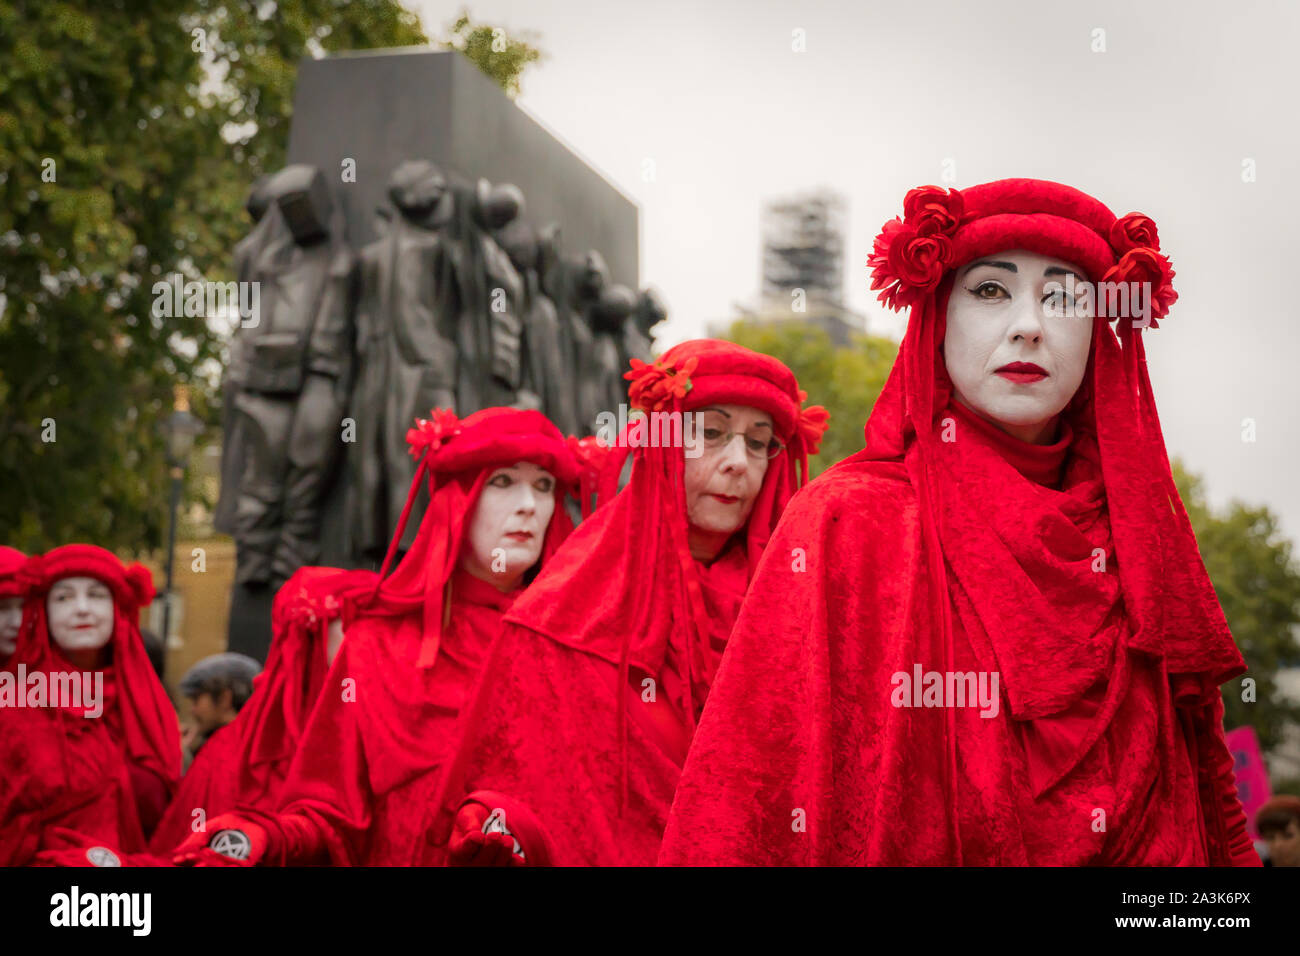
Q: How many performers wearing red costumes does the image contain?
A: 6